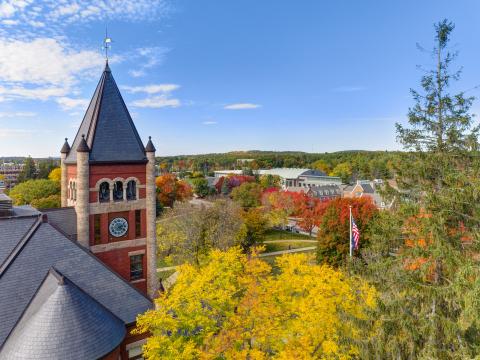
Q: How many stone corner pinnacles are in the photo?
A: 3